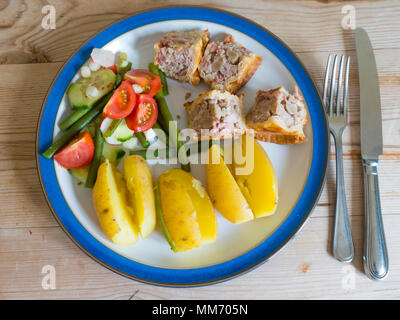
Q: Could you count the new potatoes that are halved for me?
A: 3